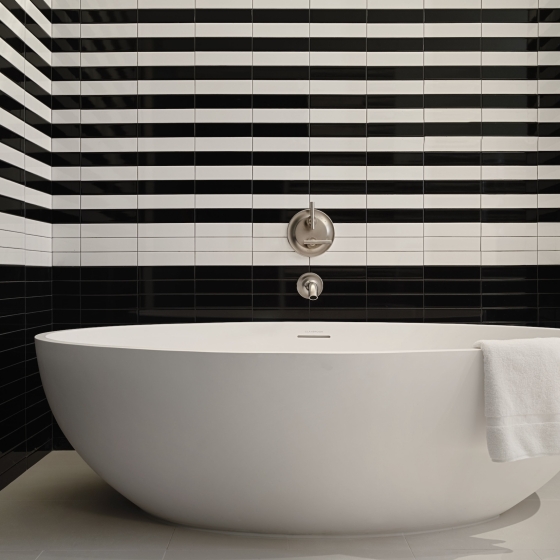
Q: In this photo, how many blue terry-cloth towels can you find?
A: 0